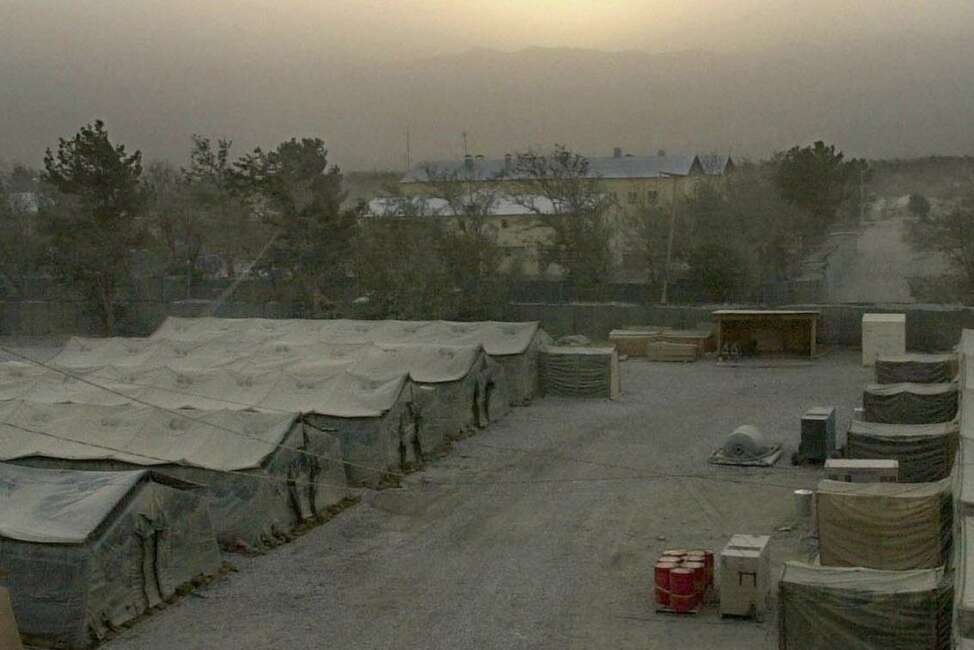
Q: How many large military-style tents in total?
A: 5